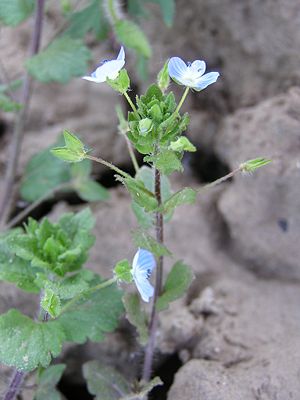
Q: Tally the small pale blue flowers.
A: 3